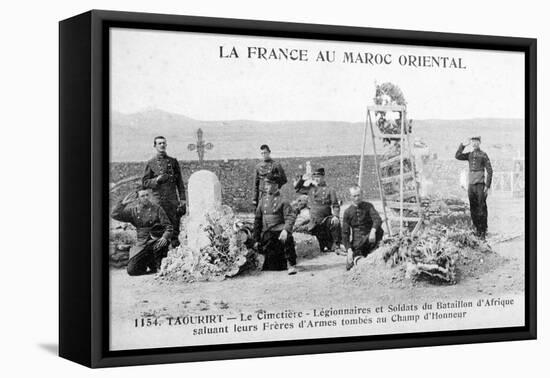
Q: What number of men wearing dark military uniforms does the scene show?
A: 7